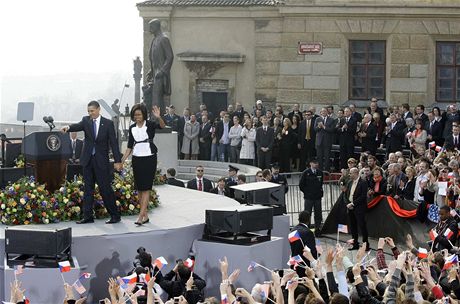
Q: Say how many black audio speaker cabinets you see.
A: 3